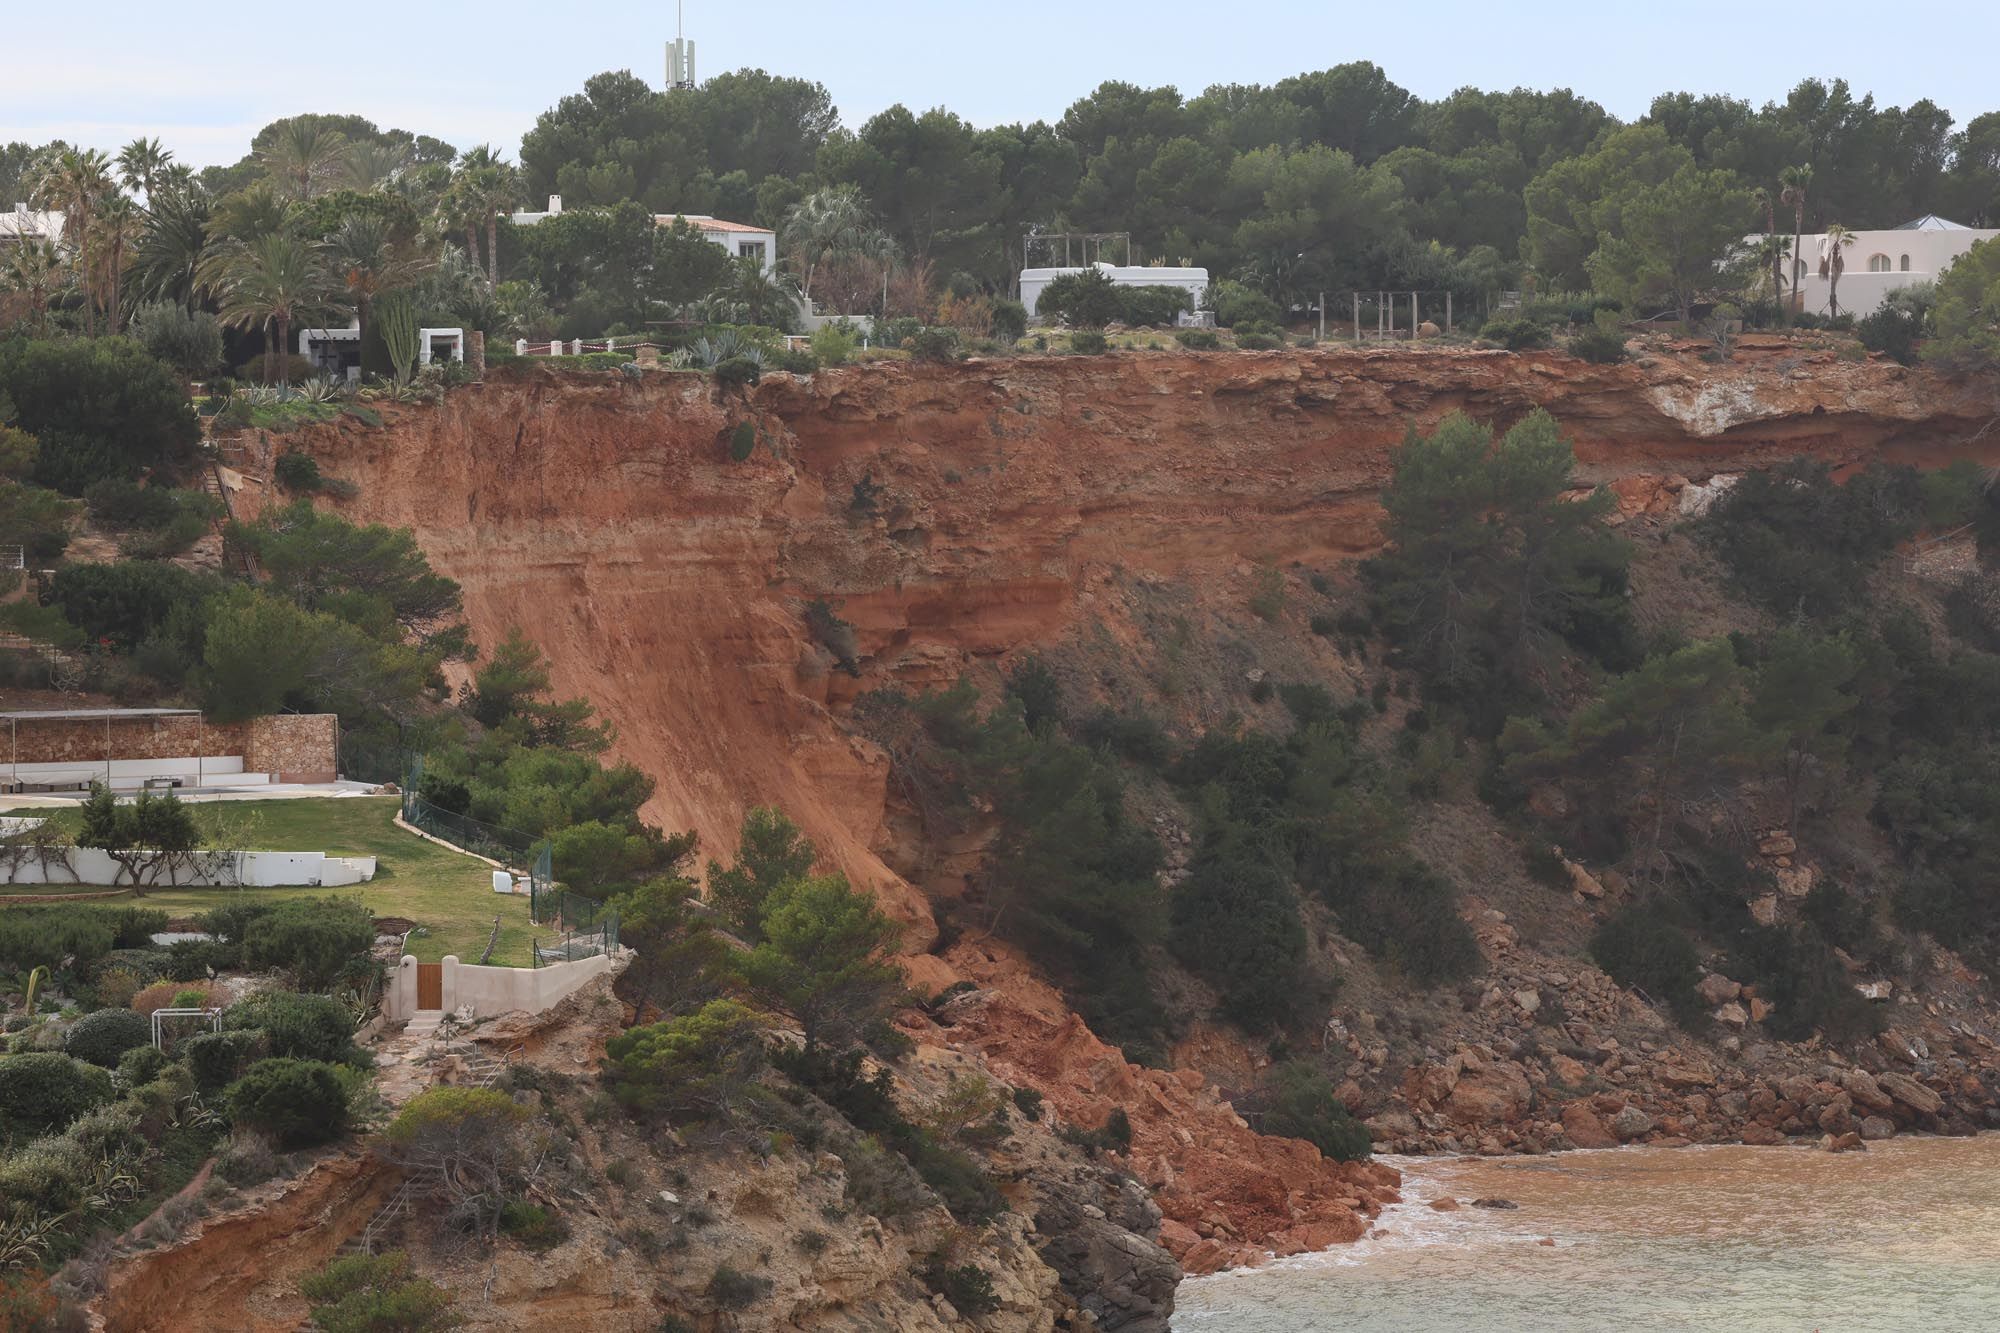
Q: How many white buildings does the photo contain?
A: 5